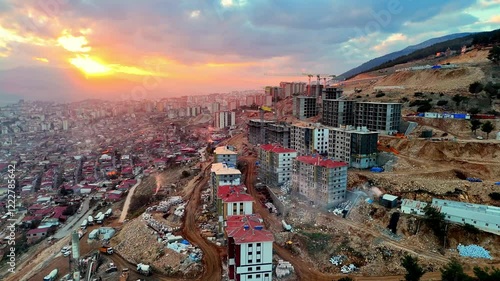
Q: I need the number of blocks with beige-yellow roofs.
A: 2